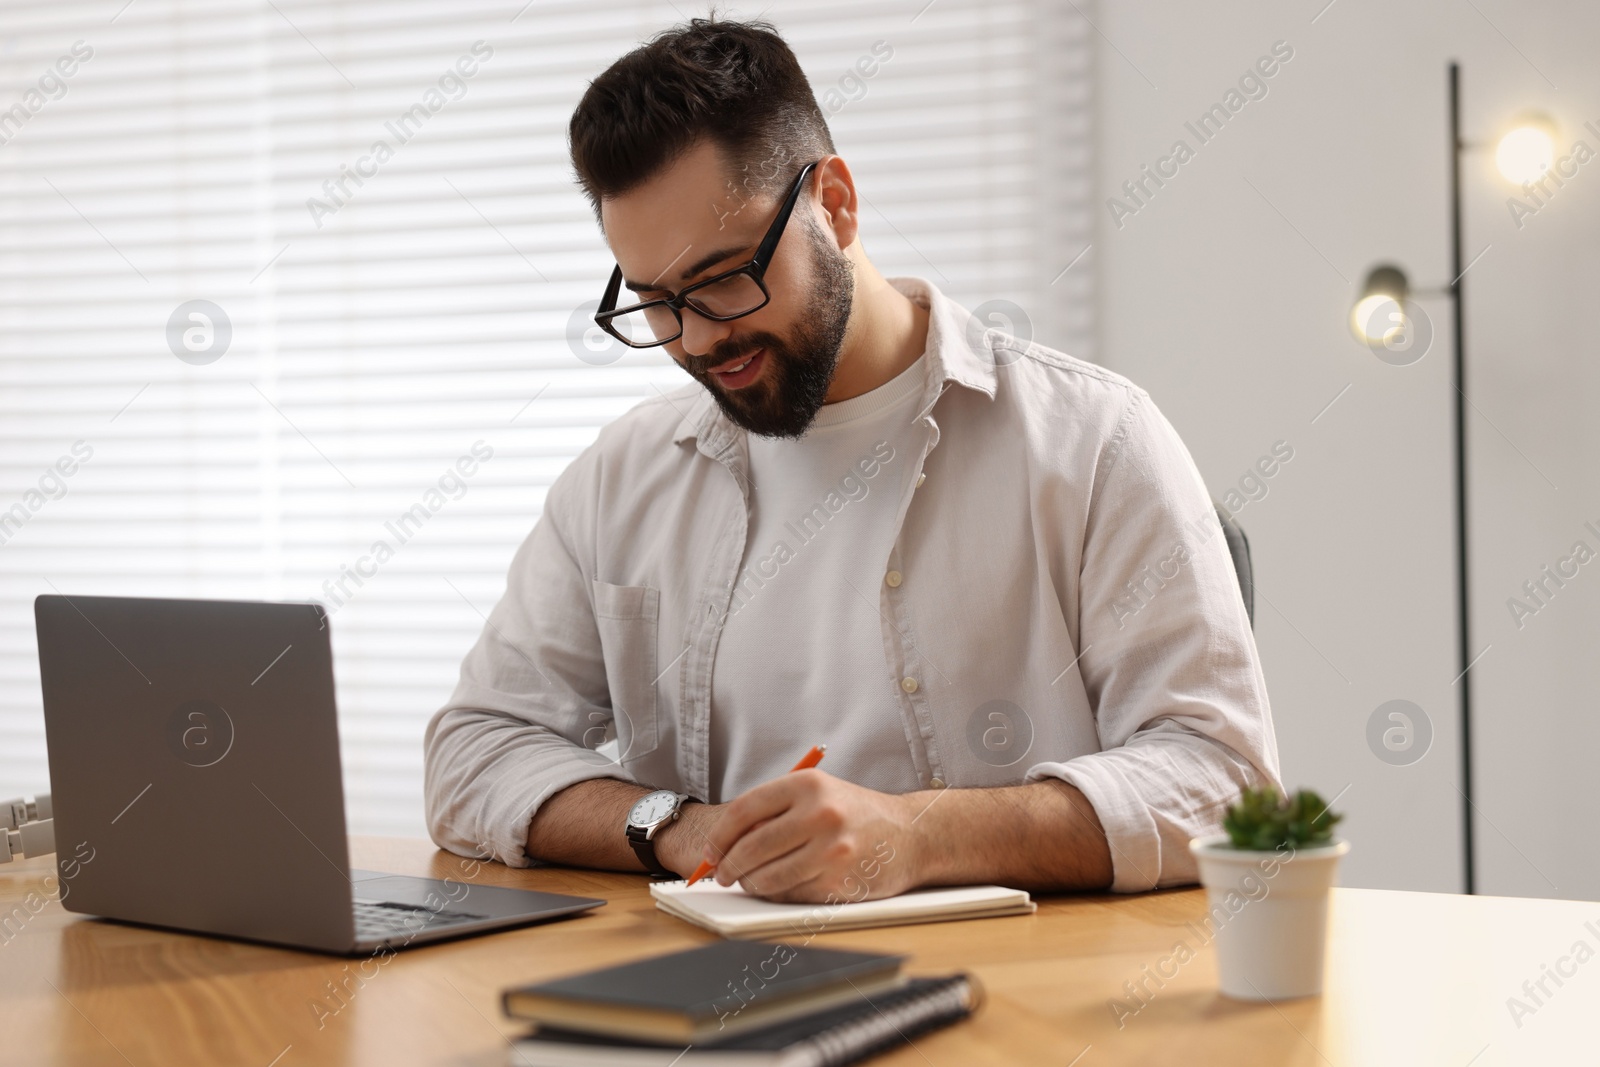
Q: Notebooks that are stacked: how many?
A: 2